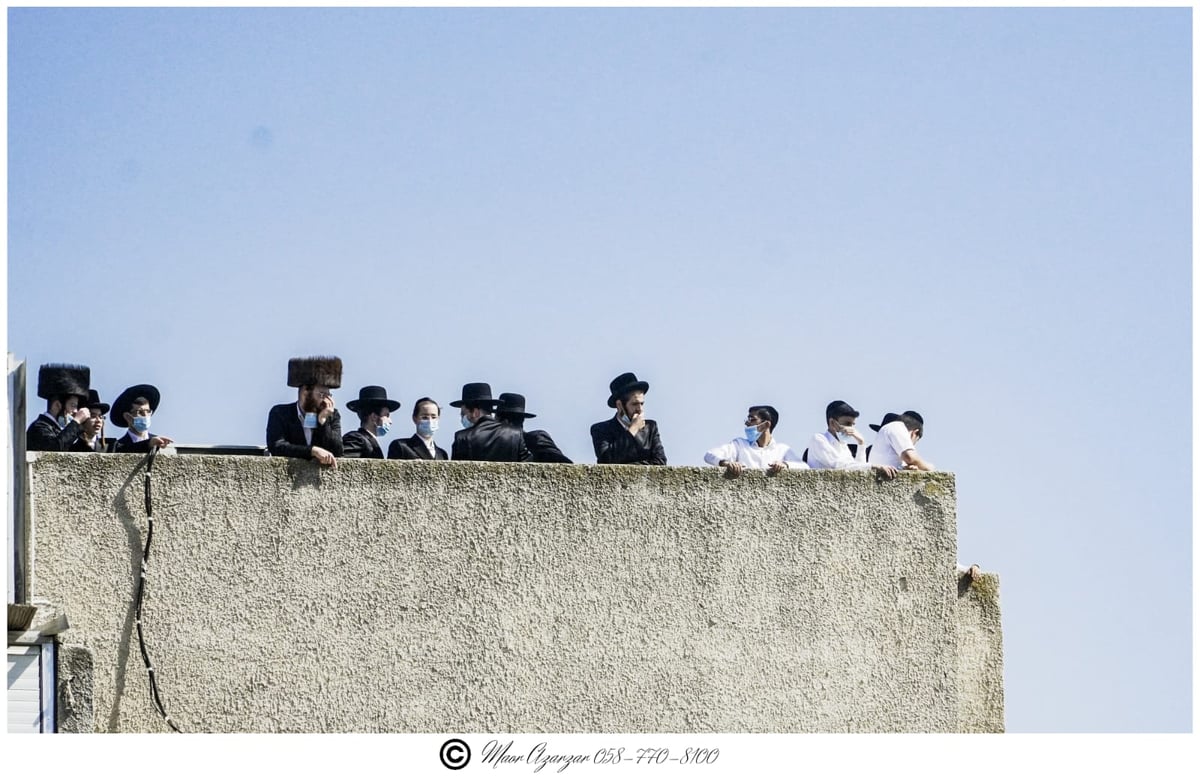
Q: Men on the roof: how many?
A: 13